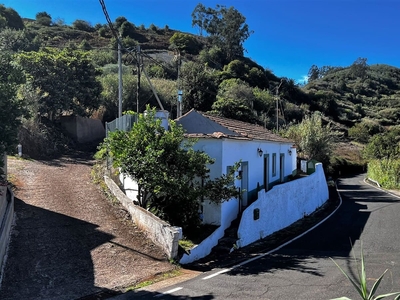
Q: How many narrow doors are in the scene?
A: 3